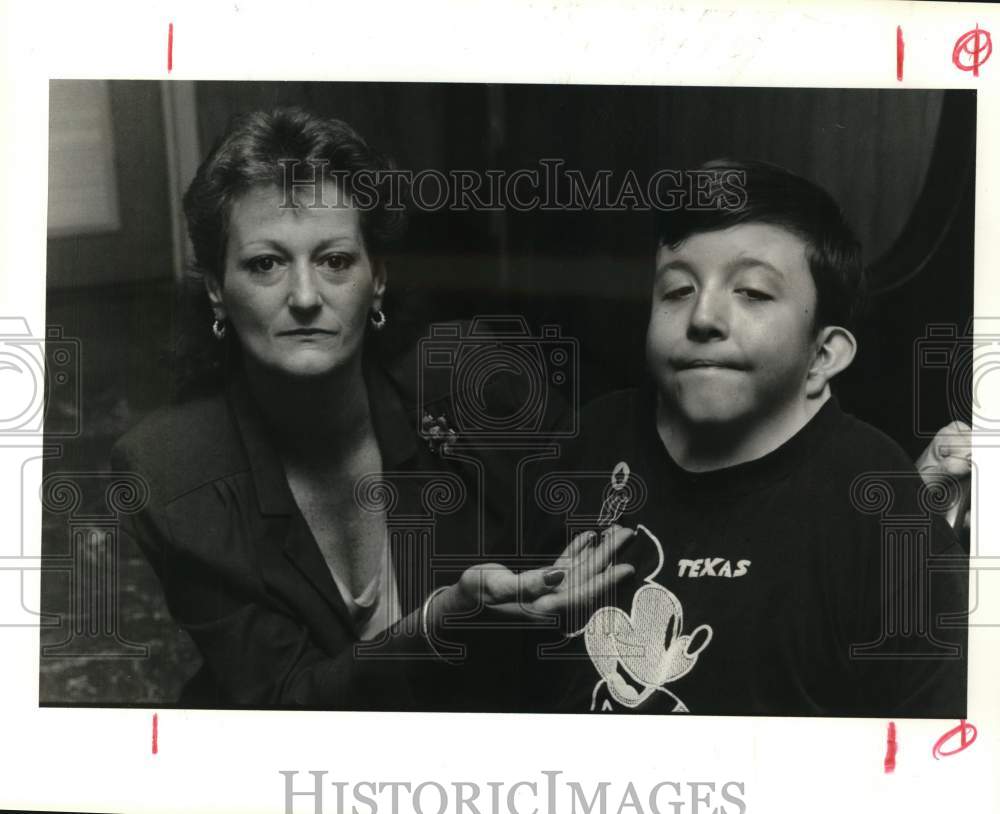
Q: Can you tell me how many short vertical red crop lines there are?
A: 4